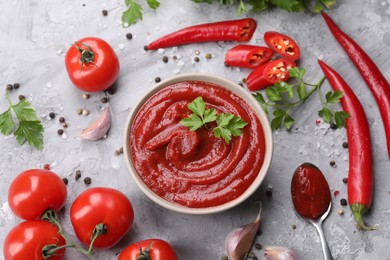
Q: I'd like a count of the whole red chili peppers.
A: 2